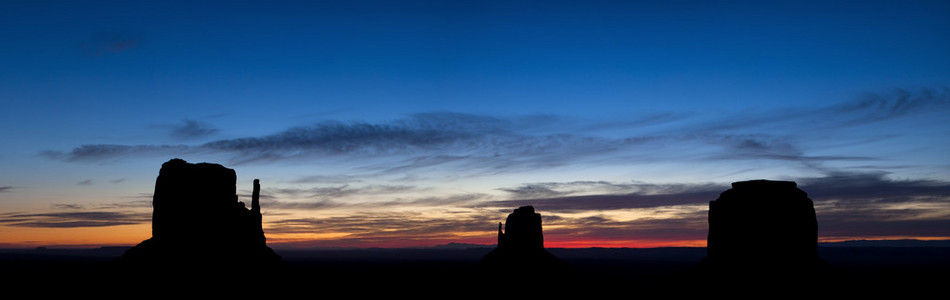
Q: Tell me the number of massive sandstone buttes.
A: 3